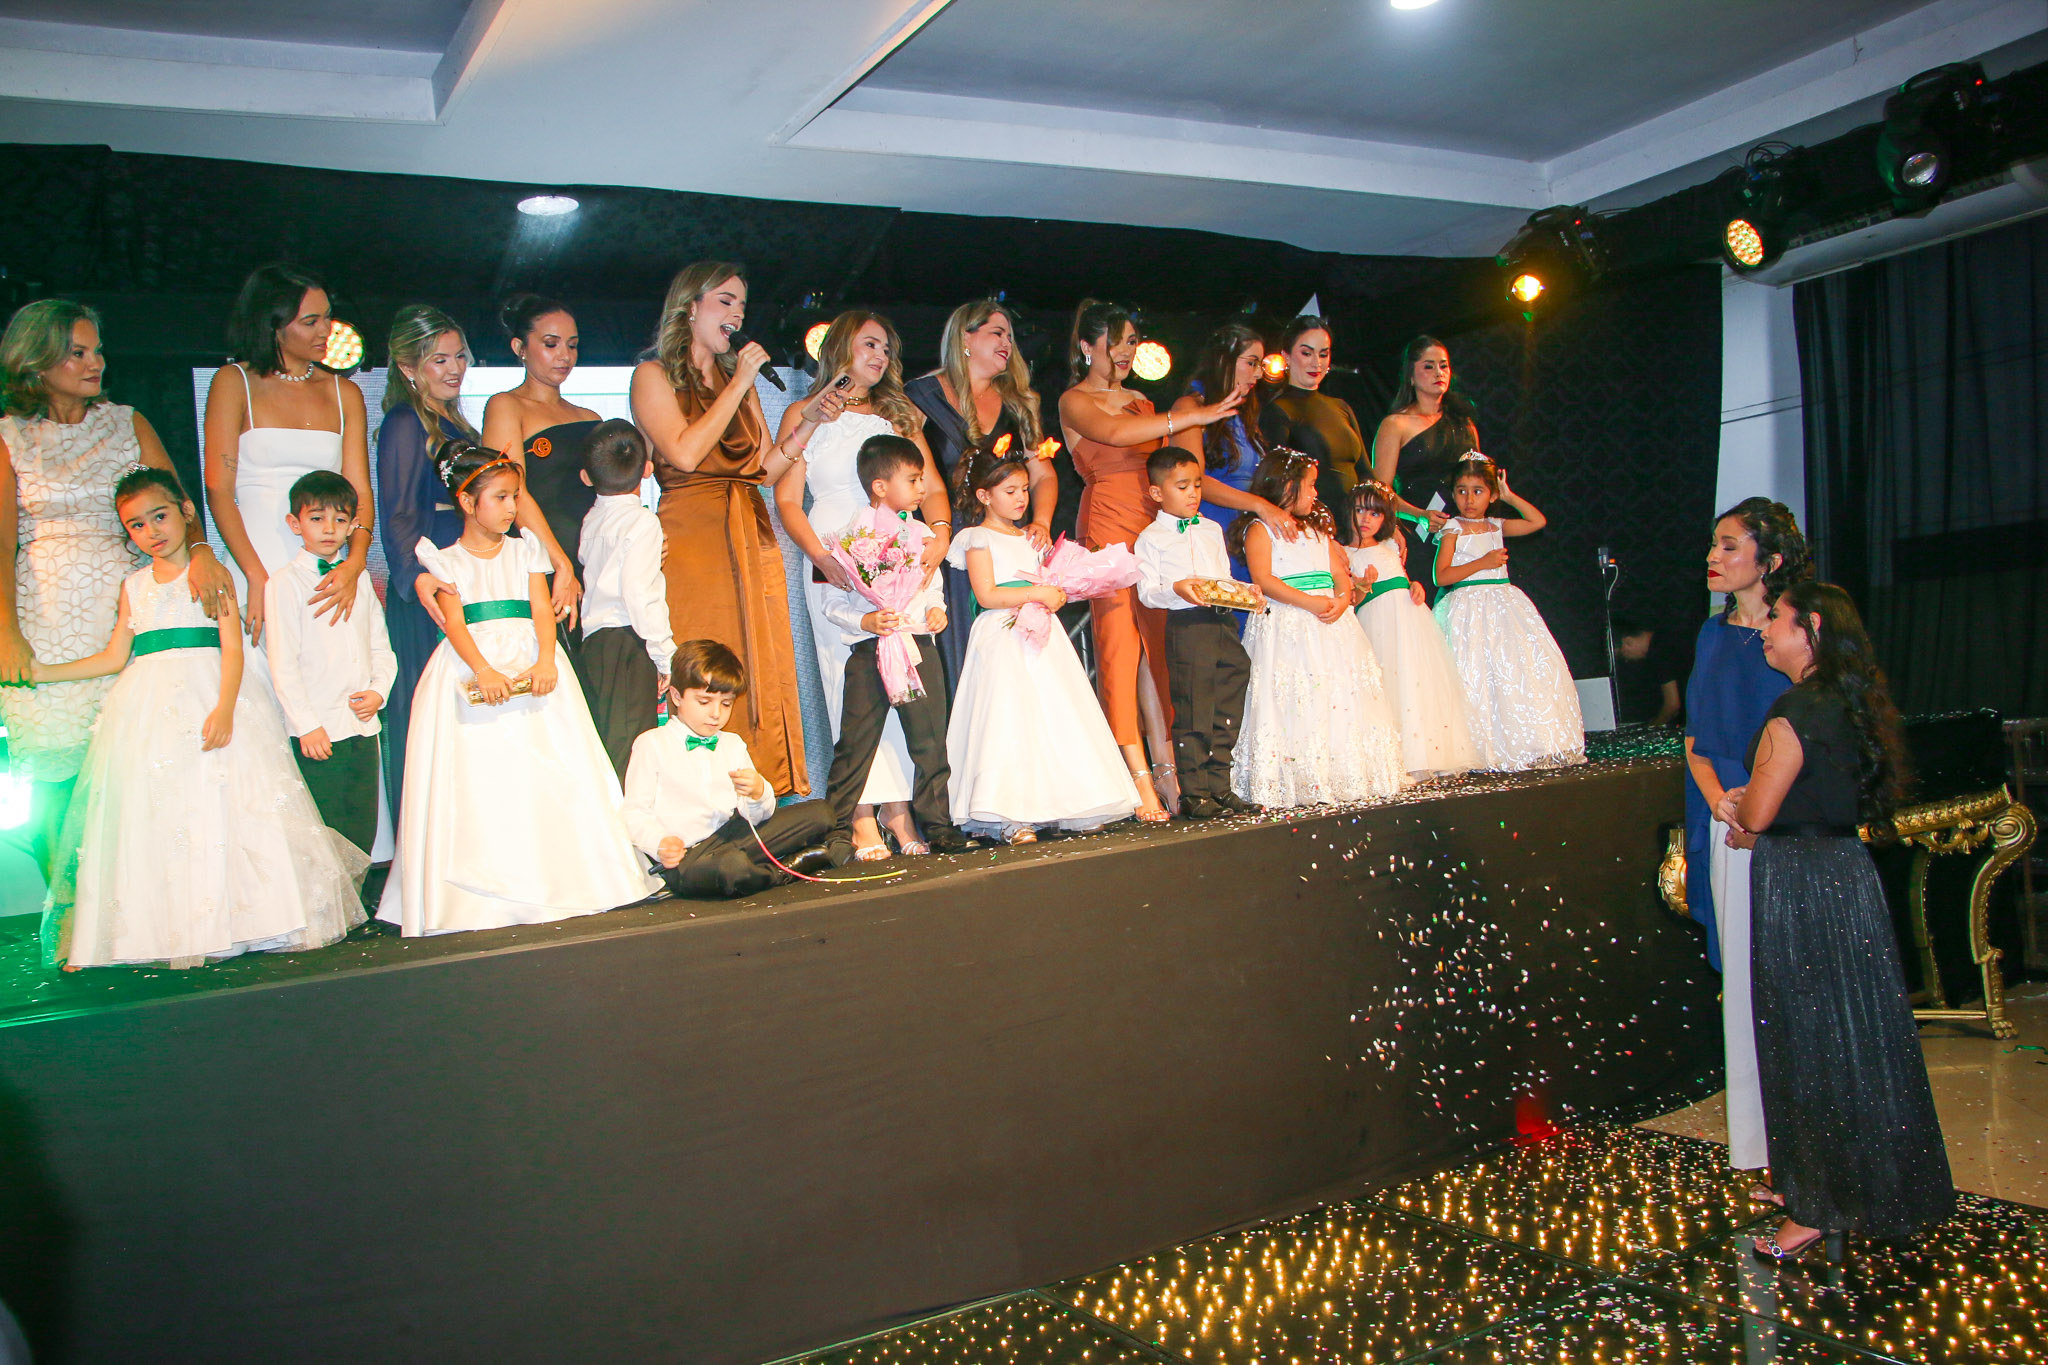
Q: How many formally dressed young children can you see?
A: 11